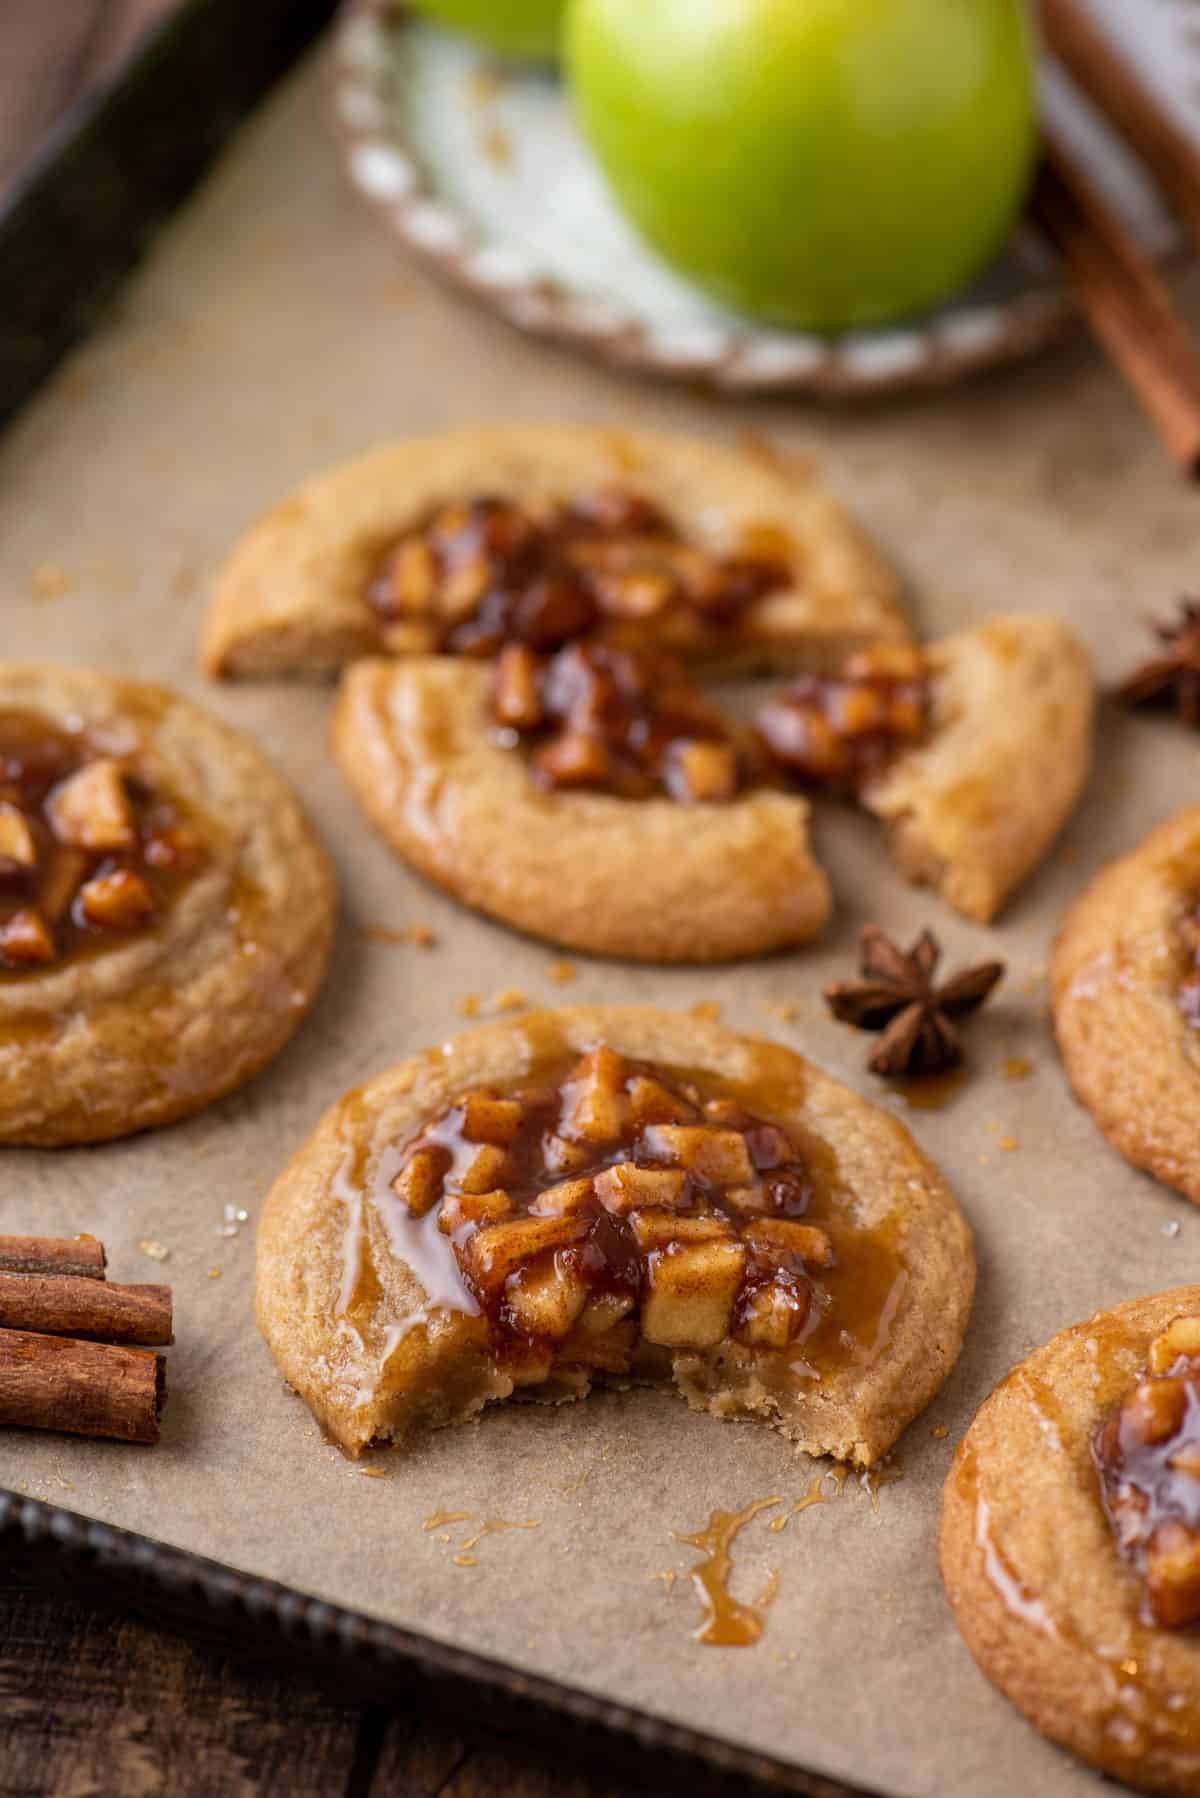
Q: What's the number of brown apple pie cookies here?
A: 5